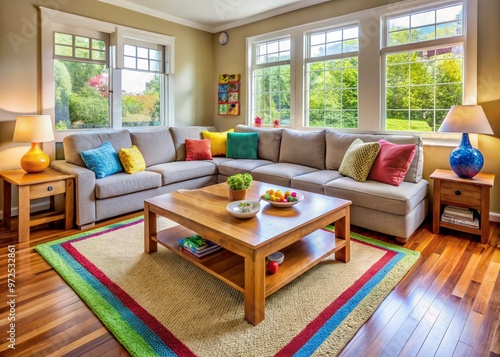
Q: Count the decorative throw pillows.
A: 7